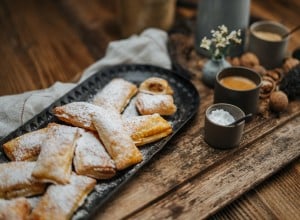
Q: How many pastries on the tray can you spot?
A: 12